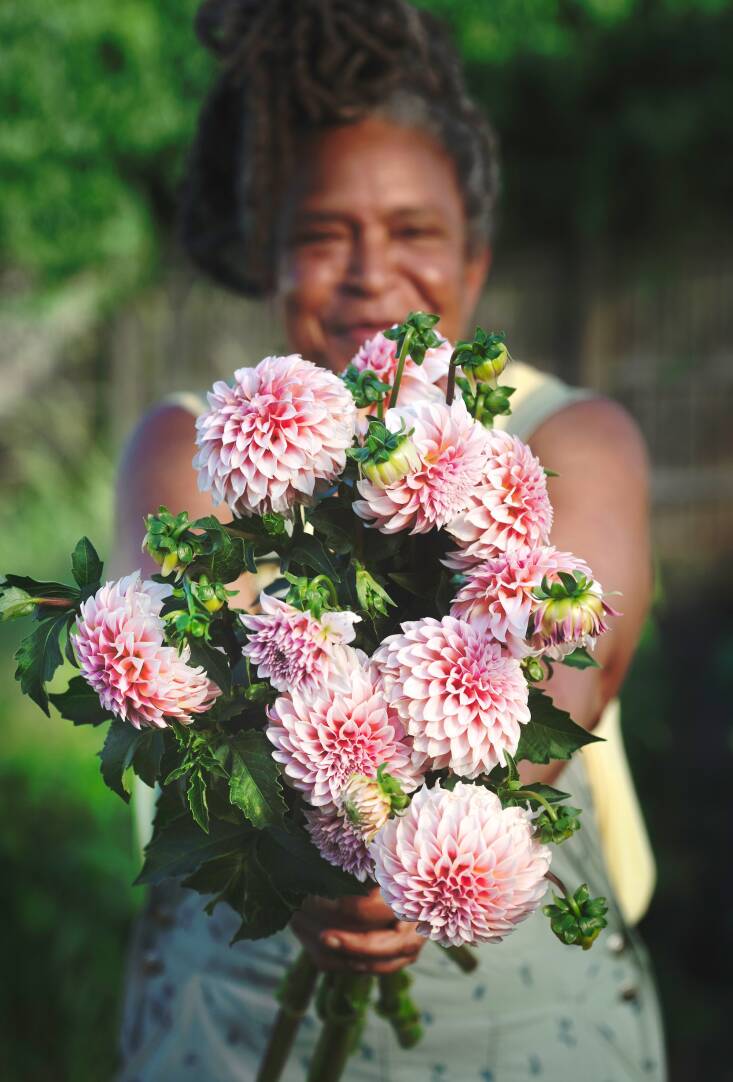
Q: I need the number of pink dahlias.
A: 11